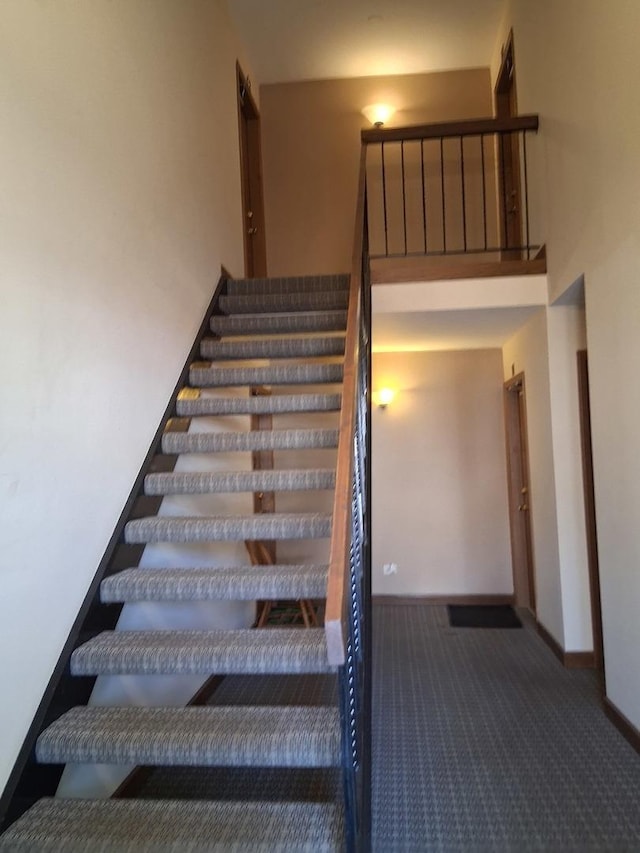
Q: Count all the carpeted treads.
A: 13